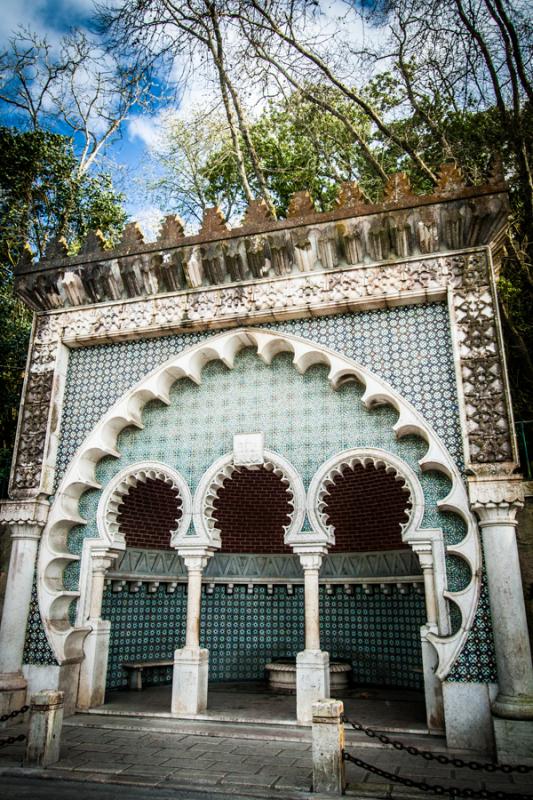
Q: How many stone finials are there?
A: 12